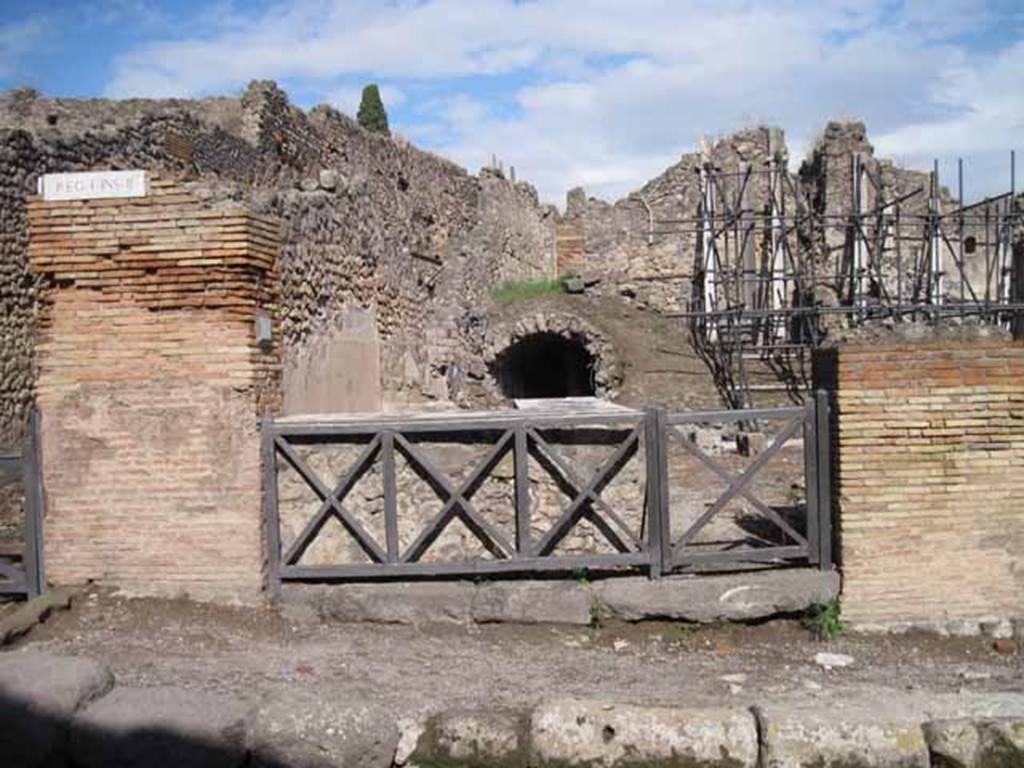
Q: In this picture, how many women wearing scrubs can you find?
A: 0